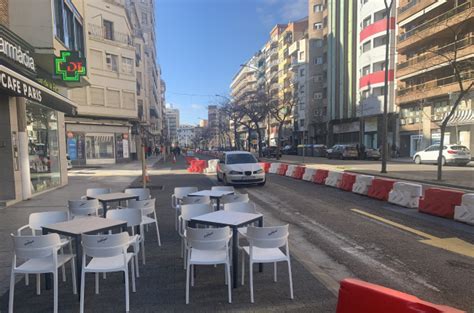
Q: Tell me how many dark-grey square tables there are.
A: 4